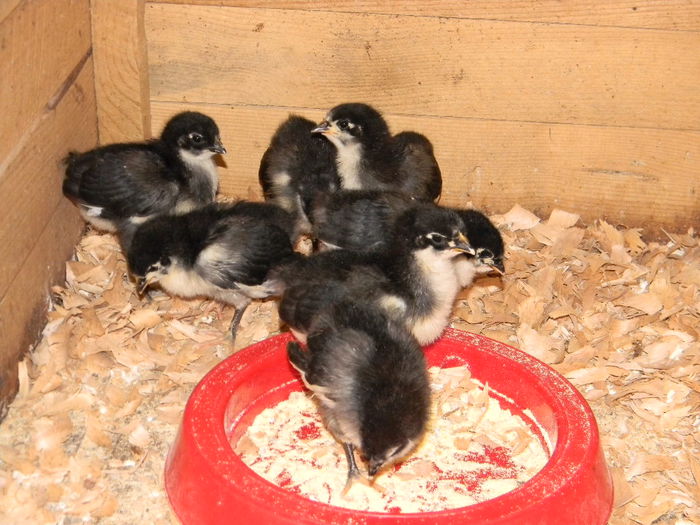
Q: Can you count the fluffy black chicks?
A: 7